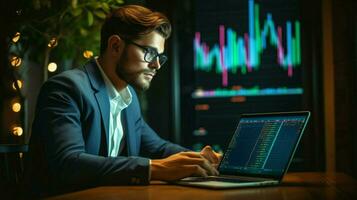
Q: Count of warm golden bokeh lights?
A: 8